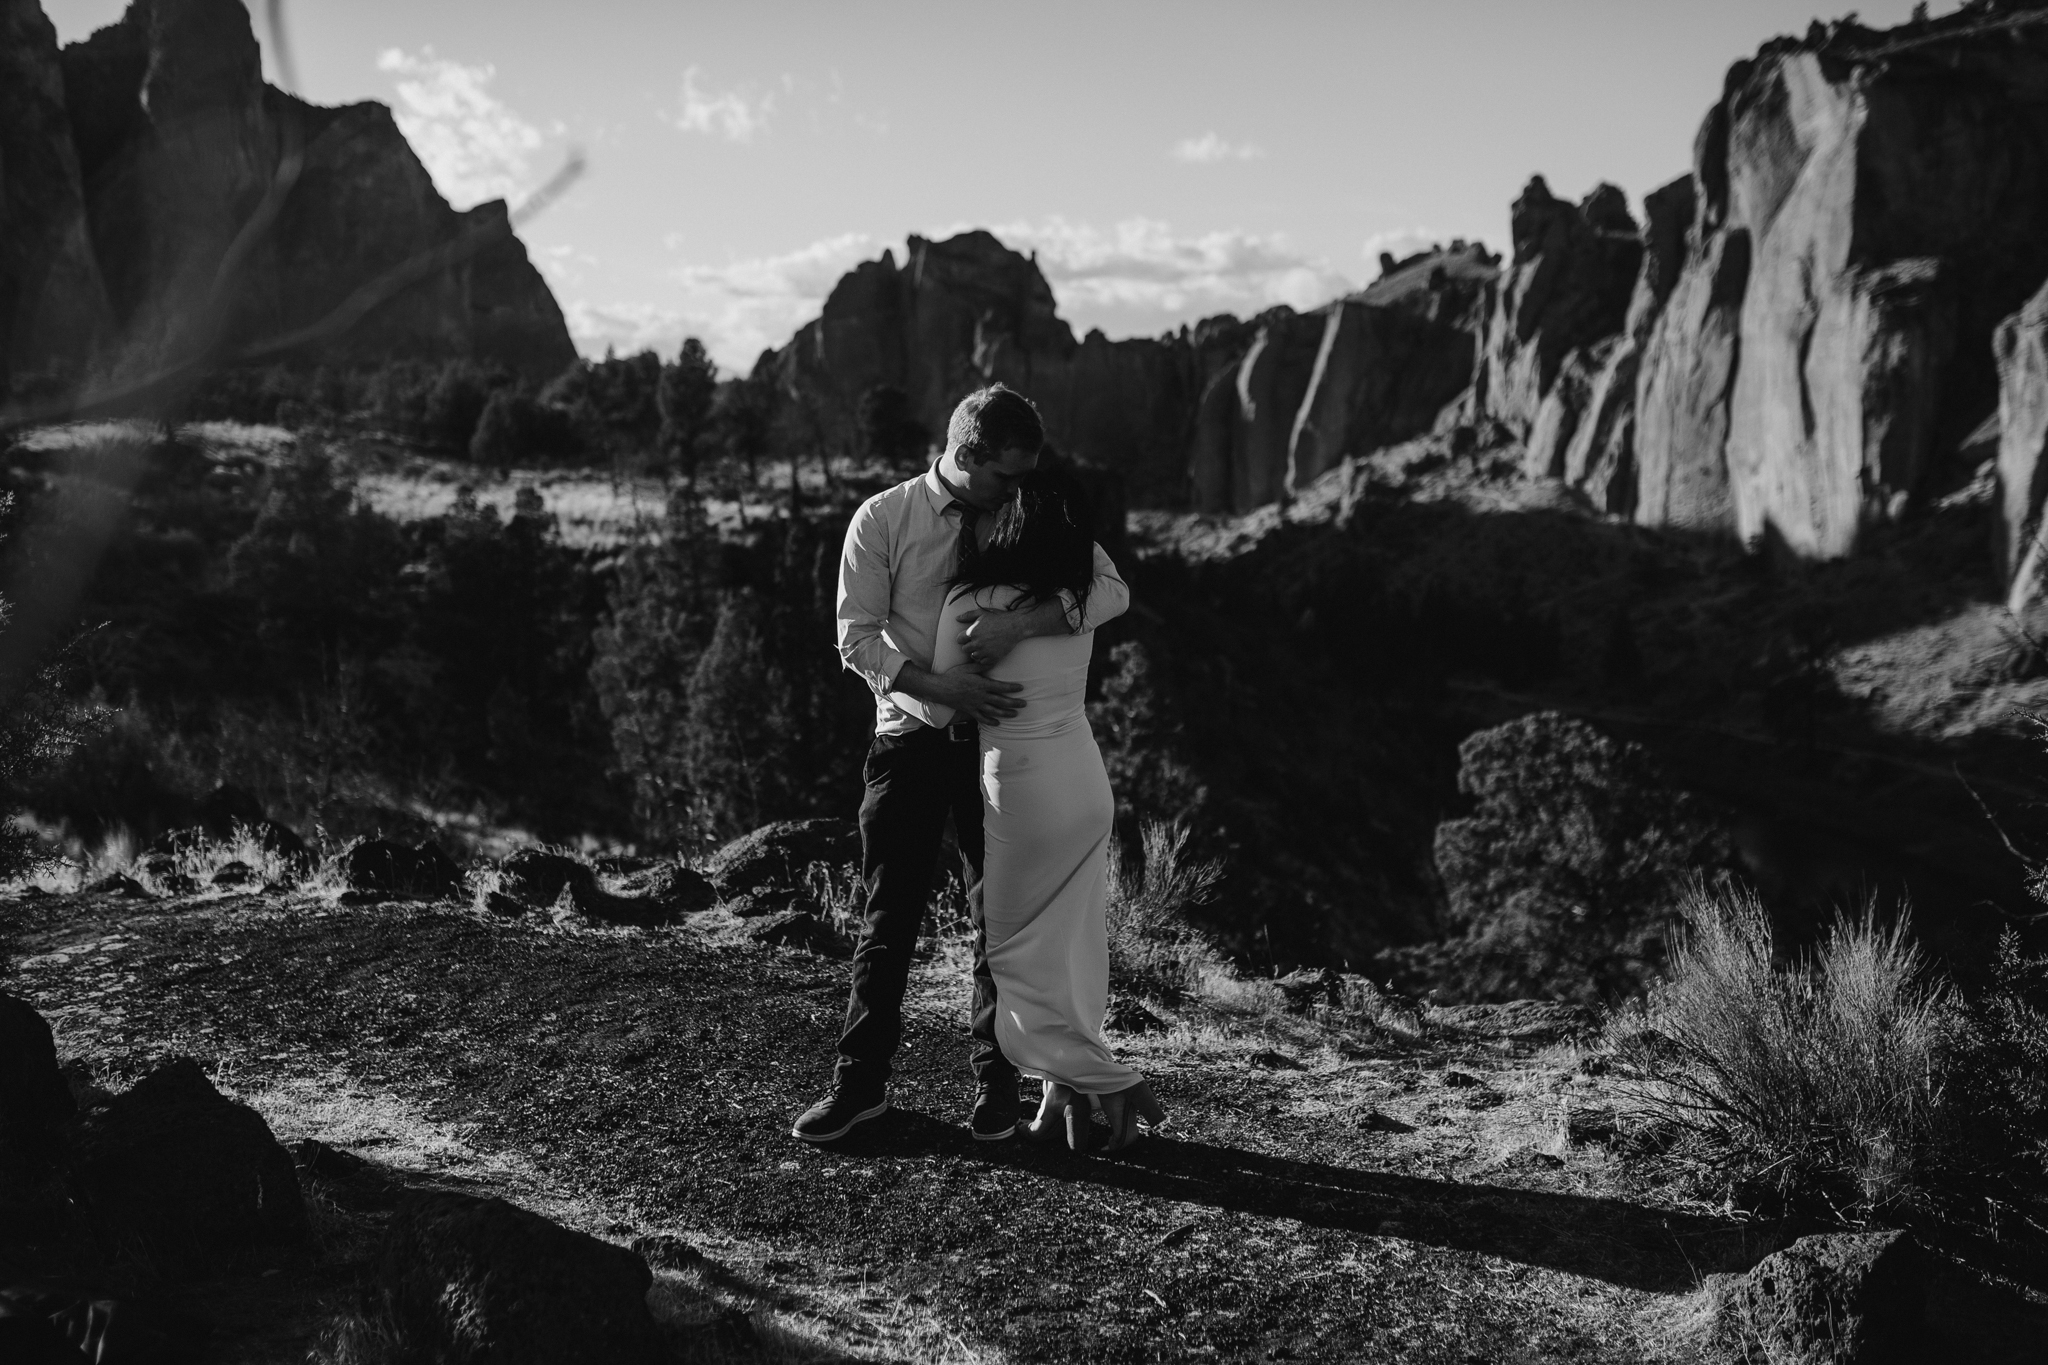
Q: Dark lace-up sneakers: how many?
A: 2